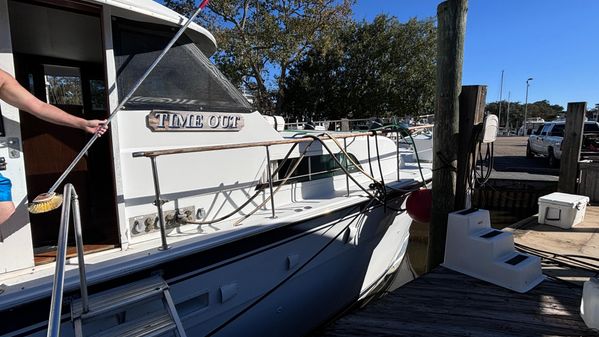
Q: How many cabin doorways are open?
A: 1